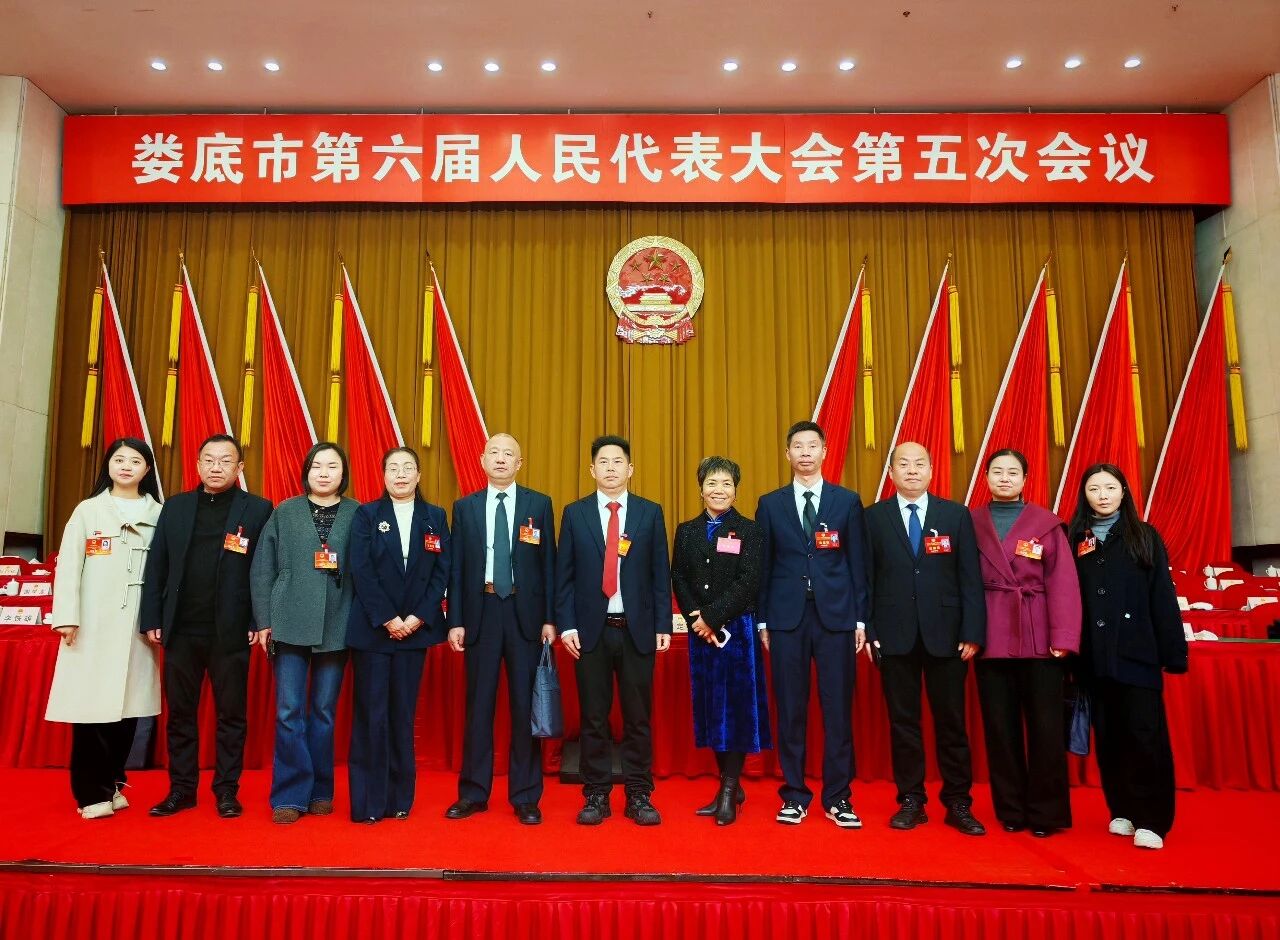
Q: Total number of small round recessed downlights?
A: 12